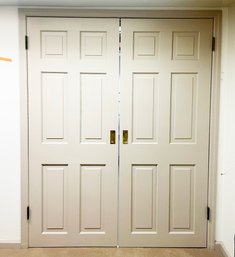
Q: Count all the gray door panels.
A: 12